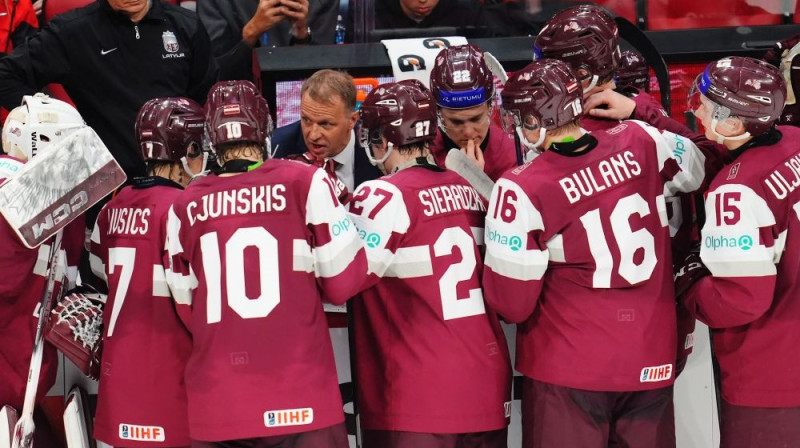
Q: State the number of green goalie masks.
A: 0